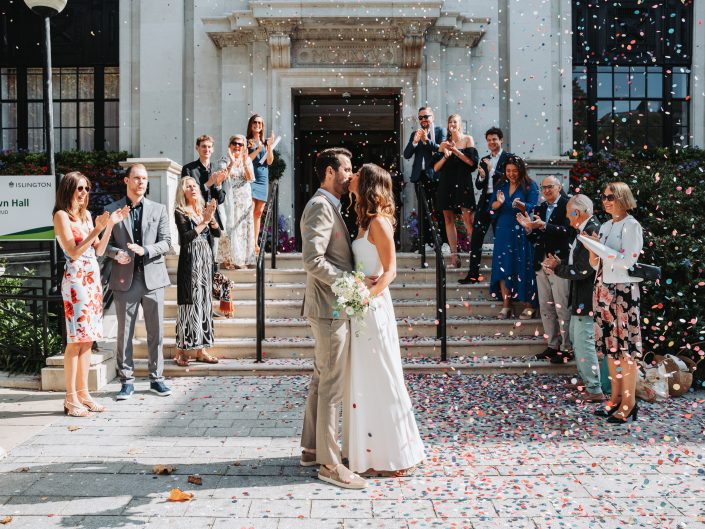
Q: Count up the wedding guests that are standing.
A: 13